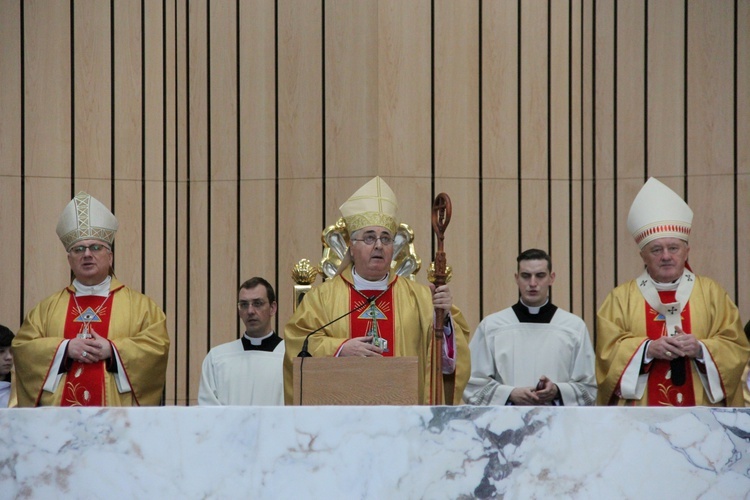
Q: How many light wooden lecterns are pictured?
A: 1